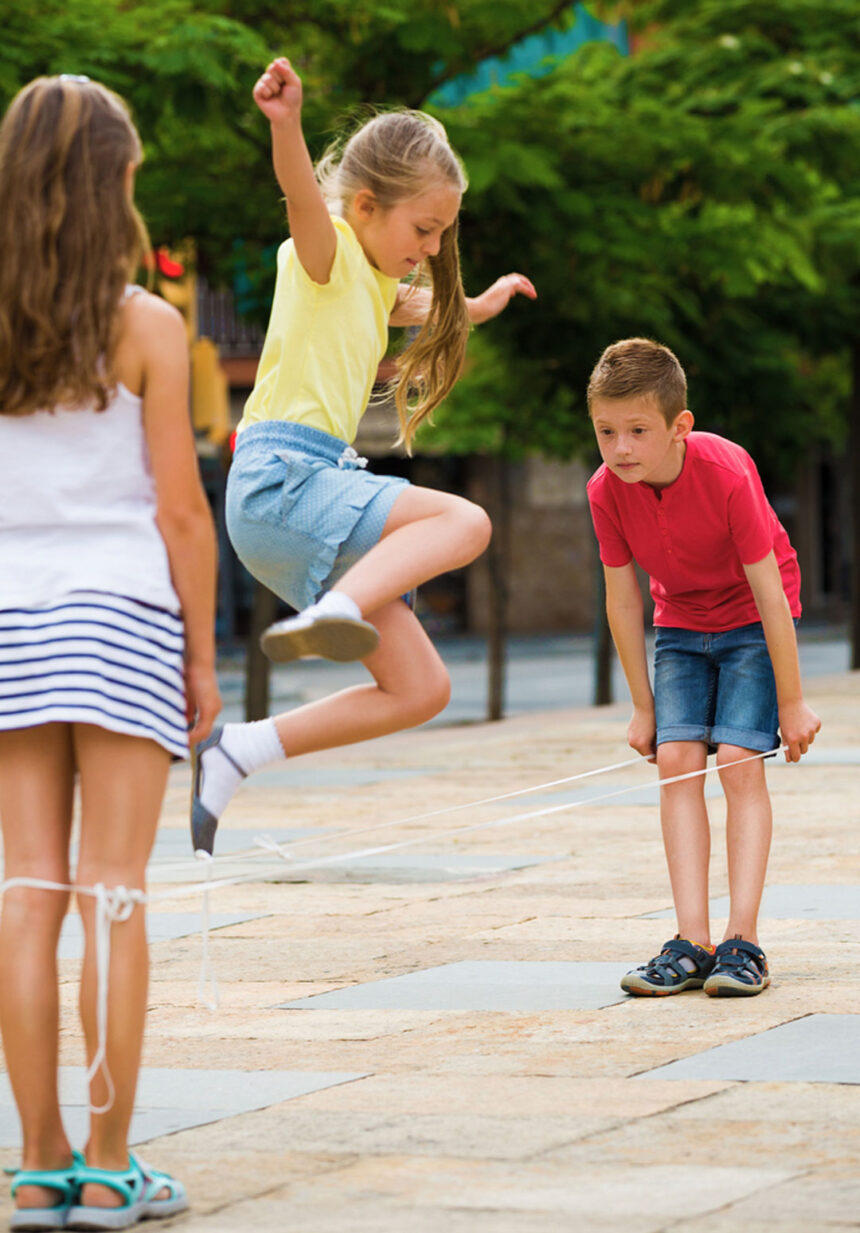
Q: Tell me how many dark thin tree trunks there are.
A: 4